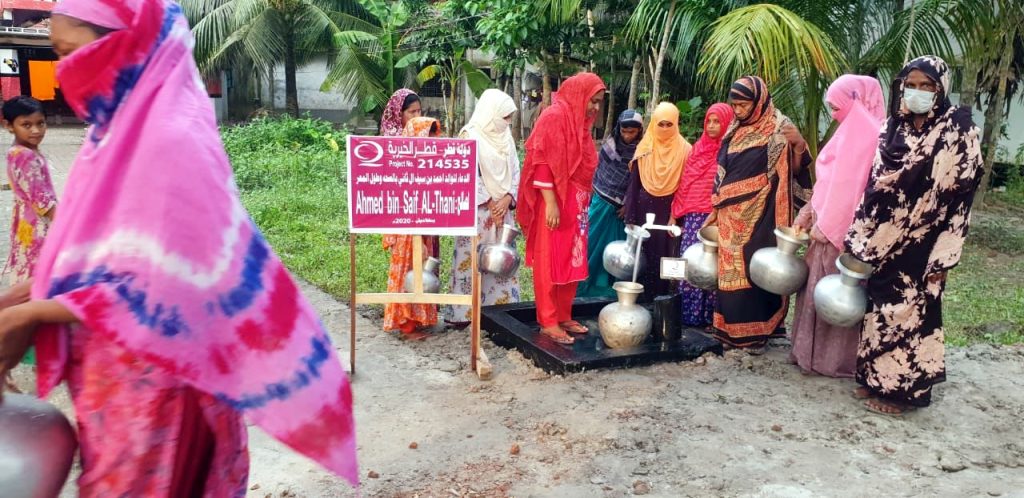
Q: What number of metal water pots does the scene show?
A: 8